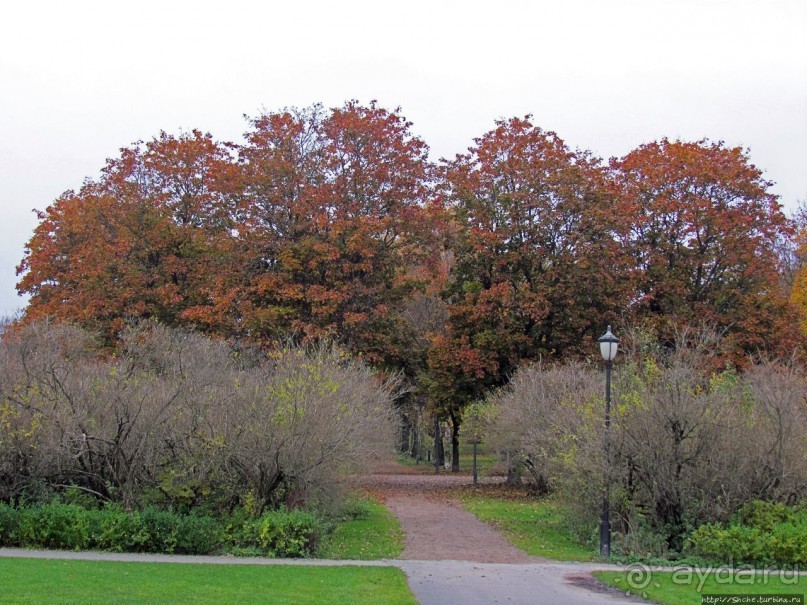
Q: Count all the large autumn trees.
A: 4